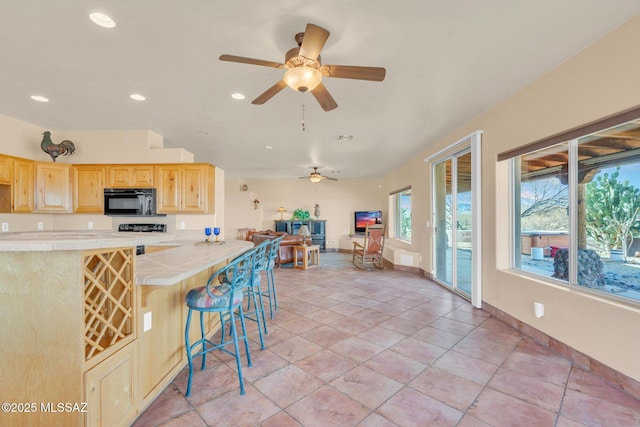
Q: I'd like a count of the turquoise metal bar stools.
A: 3